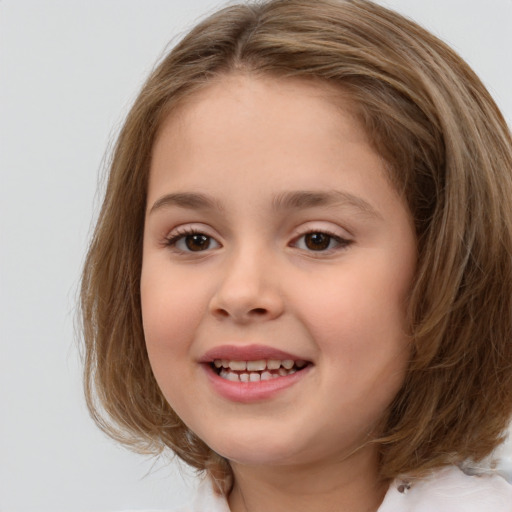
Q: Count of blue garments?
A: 0